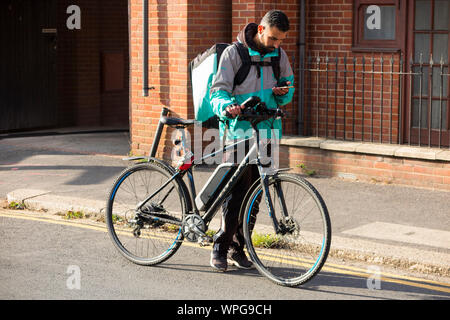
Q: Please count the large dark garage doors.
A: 1